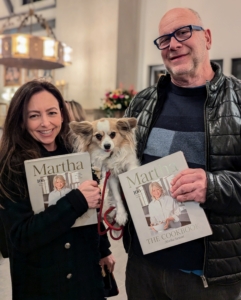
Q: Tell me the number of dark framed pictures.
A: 3